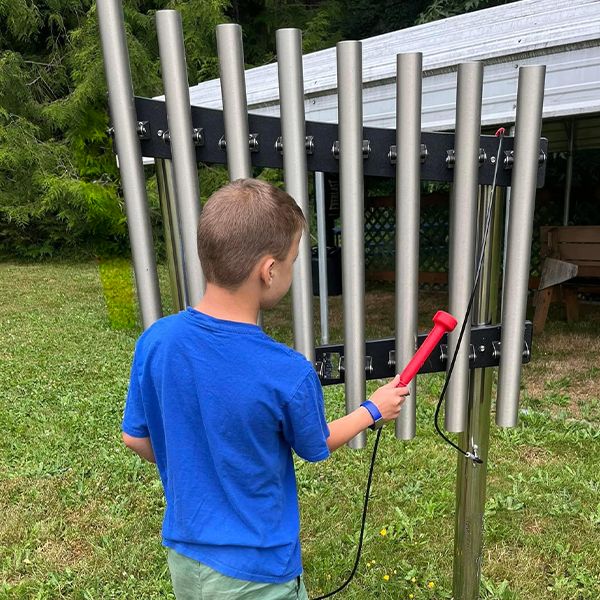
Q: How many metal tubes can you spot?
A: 8